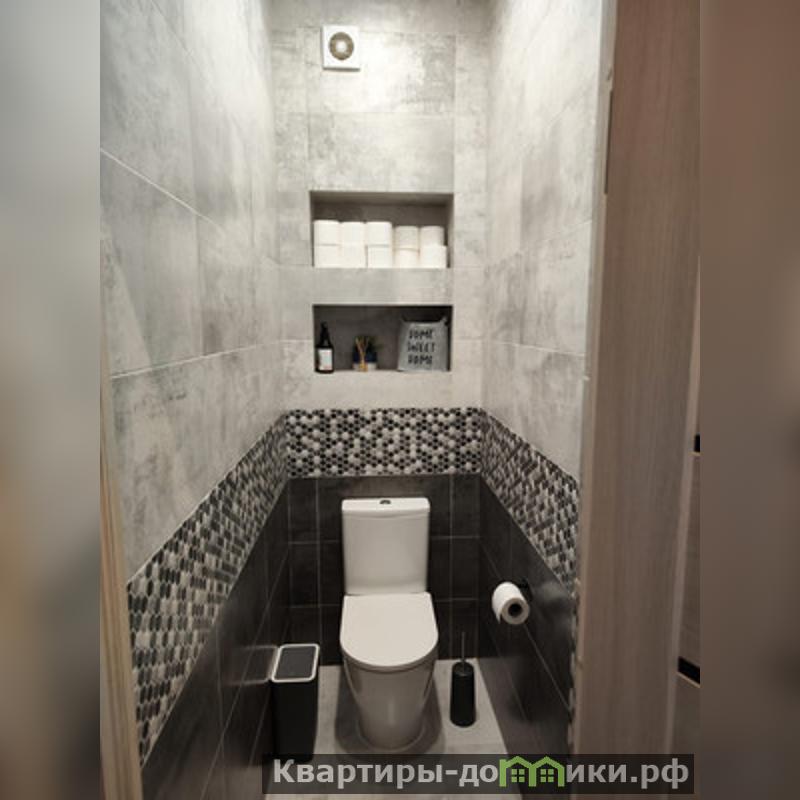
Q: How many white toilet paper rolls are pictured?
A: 11